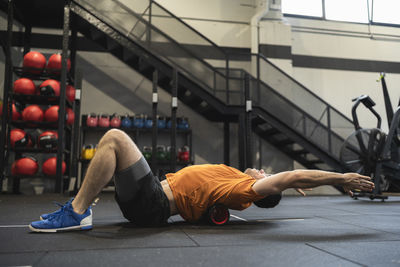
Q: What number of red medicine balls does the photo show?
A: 13